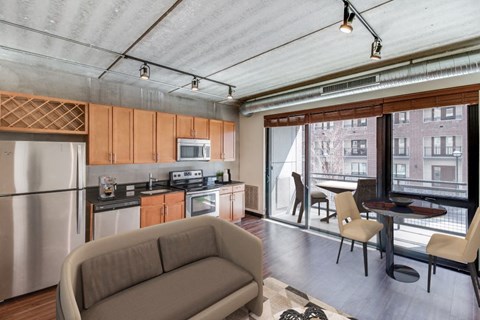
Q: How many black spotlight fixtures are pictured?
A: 5